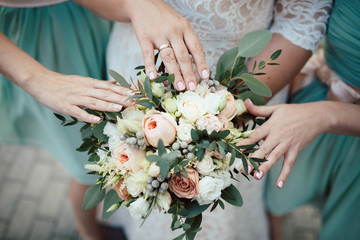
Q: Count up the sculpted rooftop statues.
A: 0